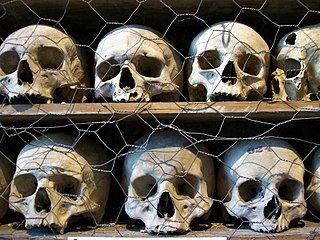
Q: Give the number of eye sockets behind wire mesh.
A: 13